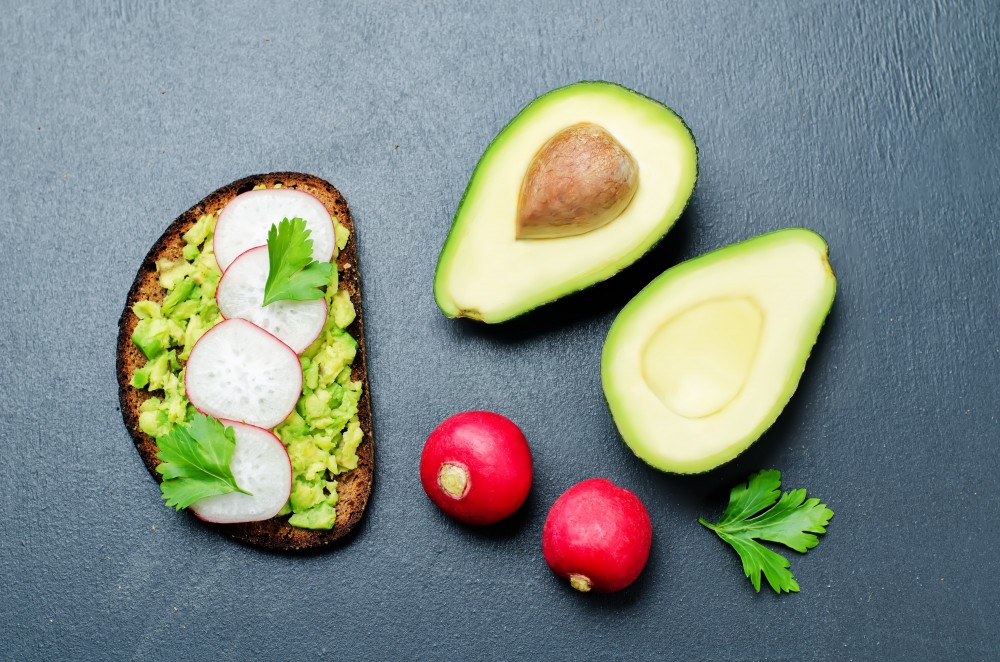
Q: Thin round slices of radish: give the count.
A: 4